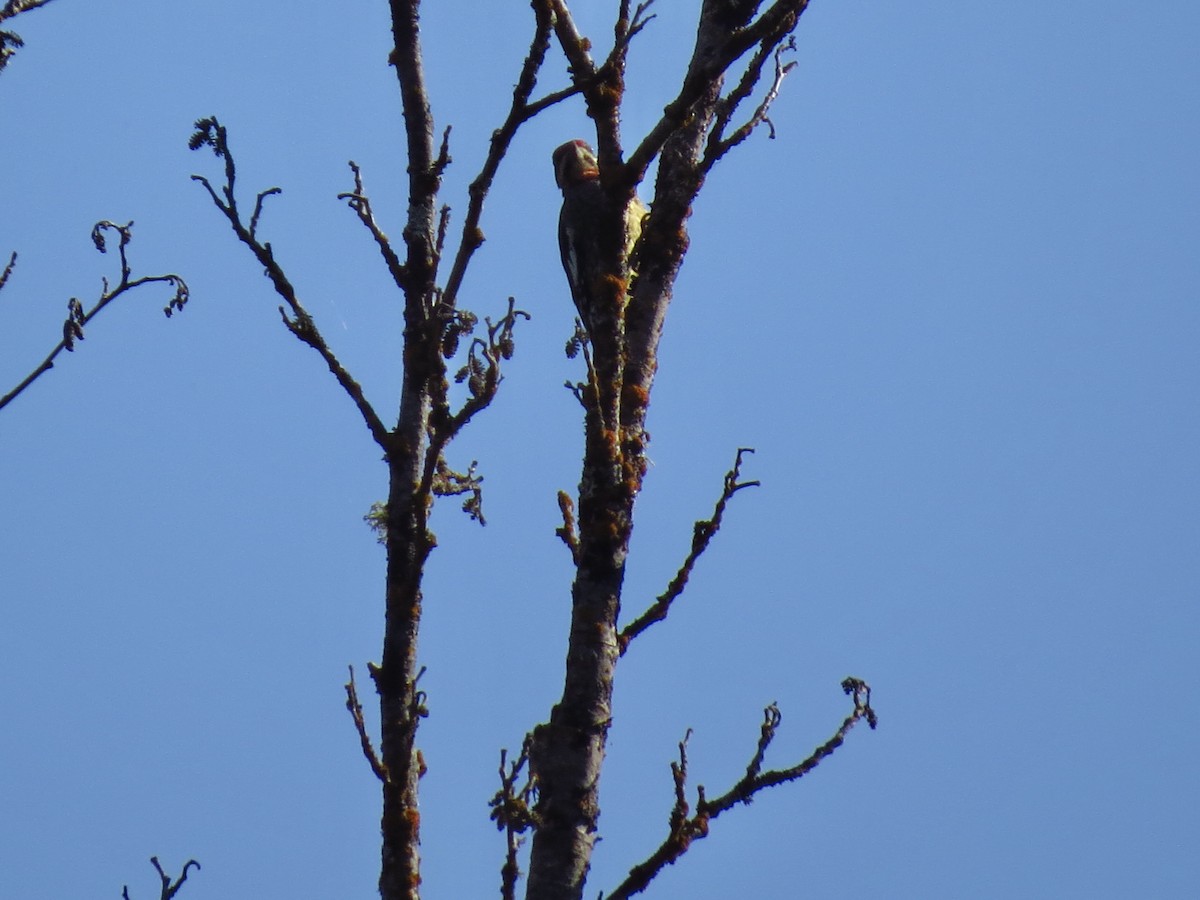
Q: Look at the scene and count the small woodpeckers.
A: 1